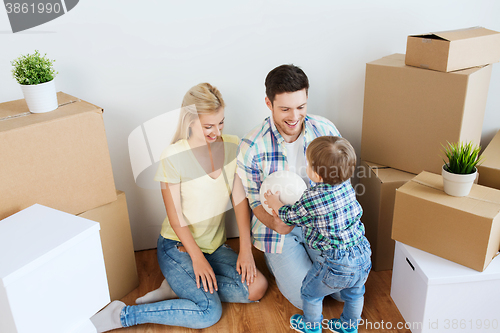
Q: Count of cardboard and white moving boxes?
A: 9